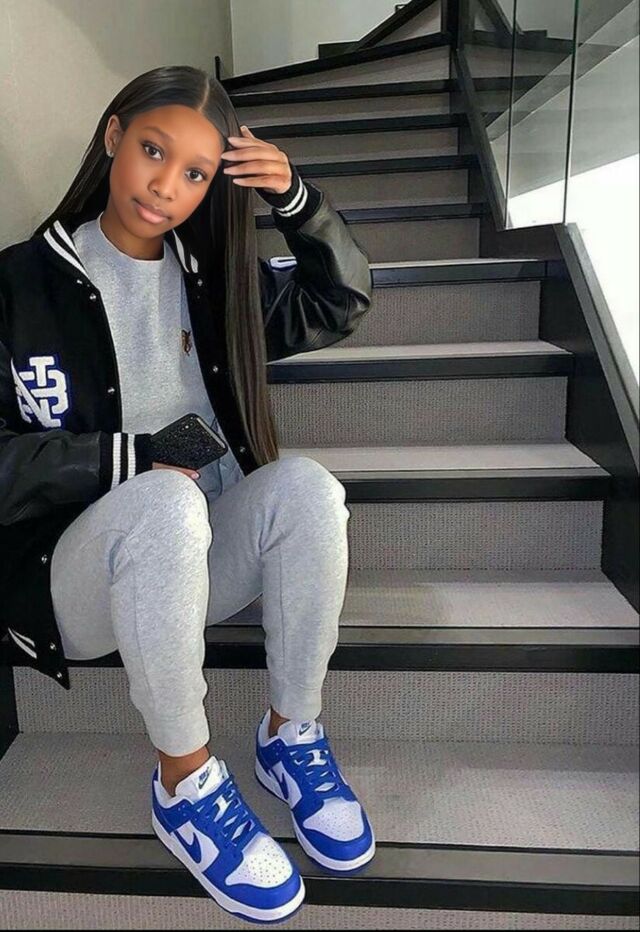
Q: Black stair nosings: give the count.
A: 11